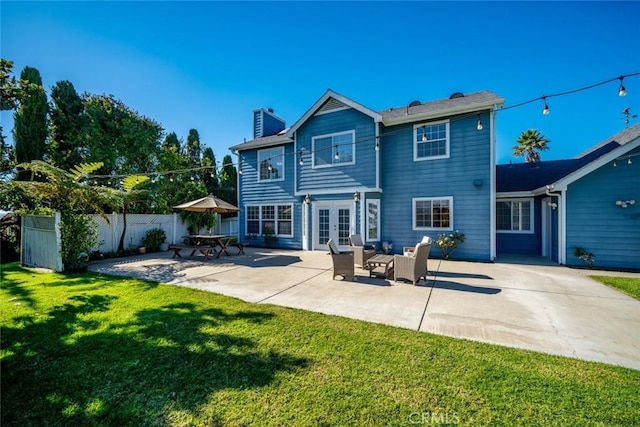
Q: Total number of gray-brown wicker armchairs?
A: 4